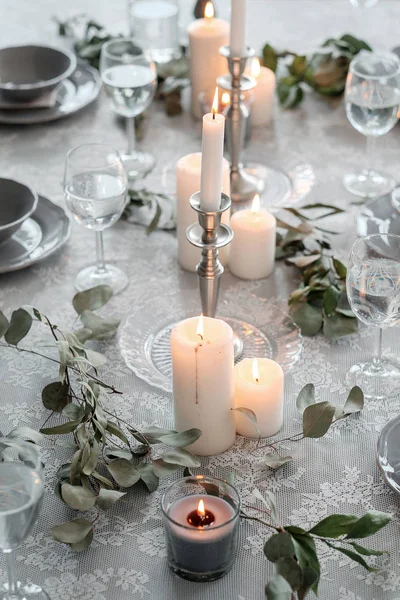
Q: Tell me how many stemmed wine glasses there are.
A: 5